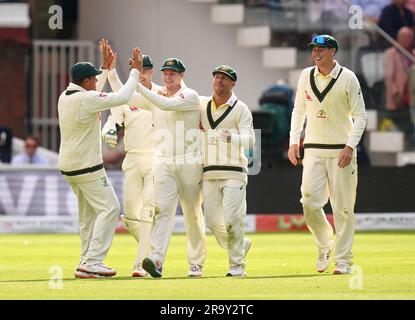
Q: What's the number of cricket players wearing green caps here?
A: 5